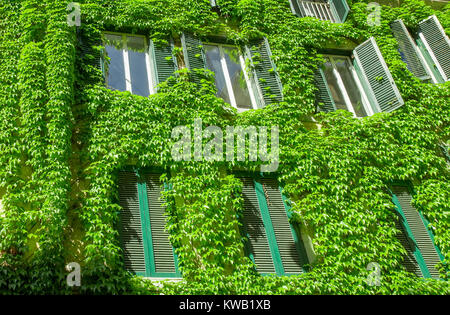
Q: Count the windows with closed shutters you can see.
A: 3